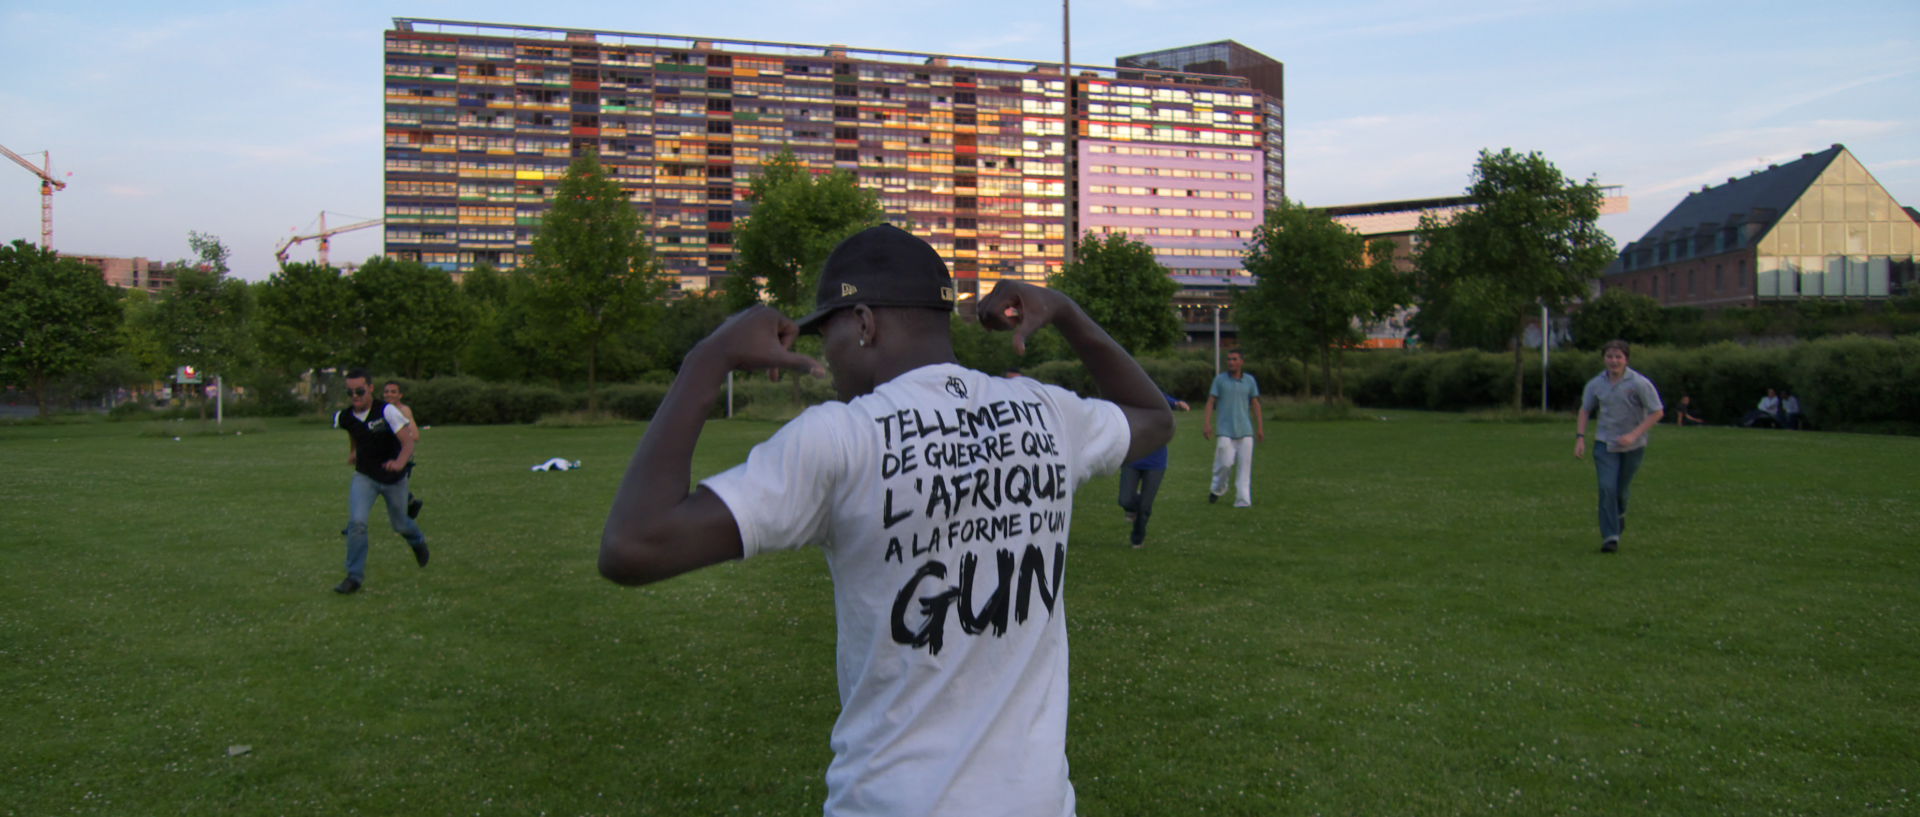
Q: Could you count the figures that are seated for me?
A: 3